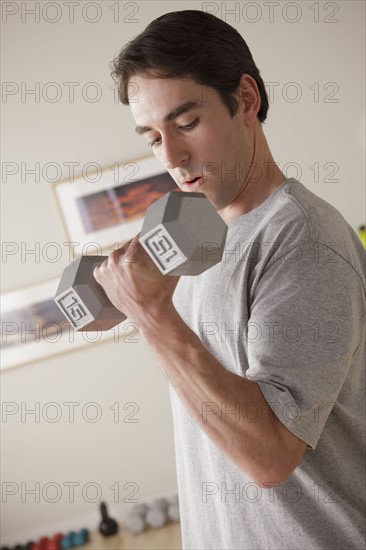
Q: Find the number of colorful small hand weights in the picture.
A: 4